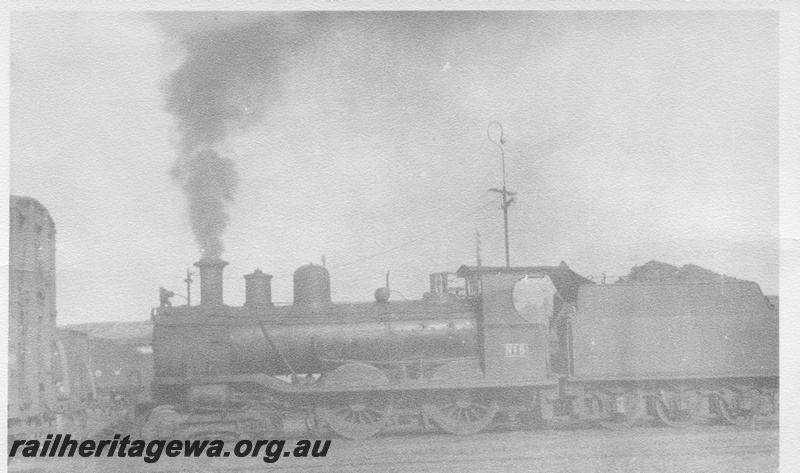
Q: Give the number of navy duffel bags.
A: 0